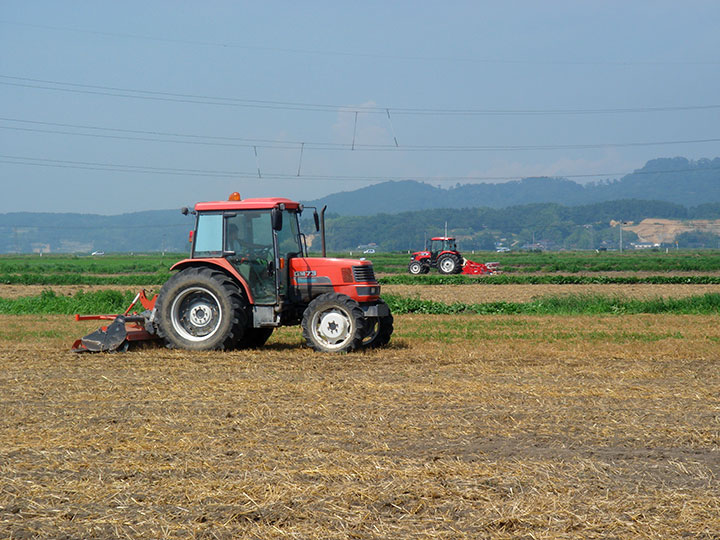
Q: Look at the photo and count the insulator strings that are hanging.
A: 4